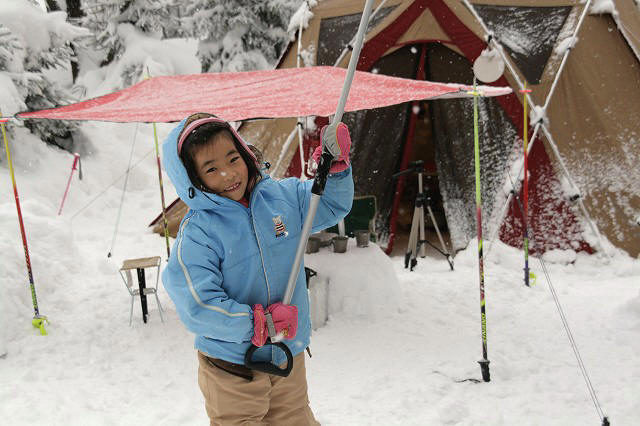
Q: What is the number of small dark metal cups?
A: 3